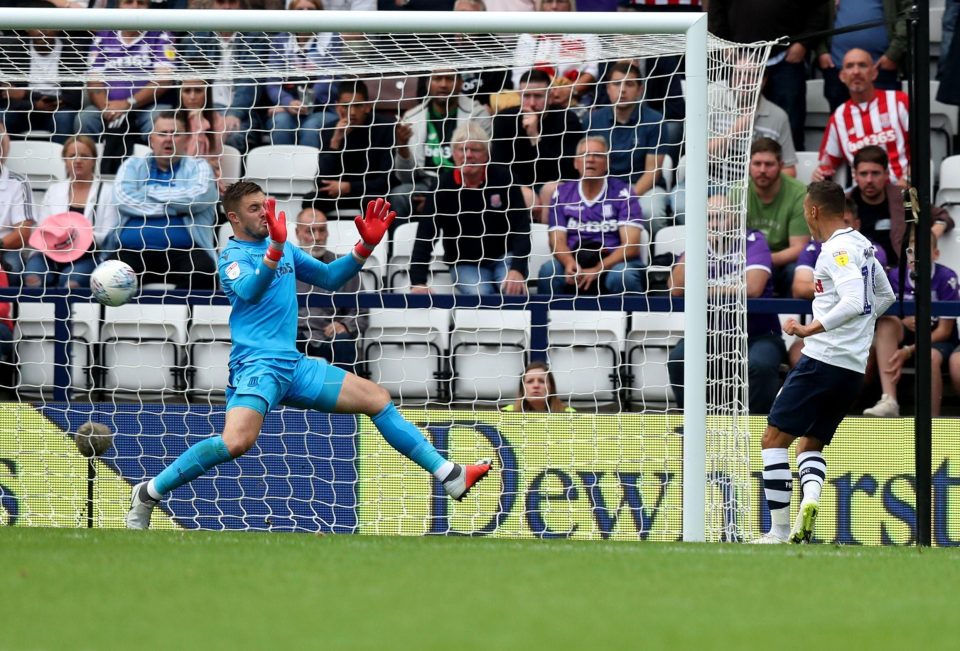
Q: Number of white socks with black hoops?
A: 2